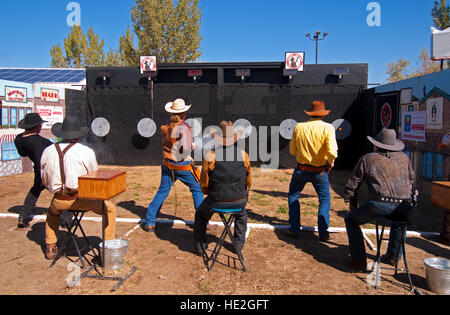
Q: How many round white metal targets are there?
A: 6